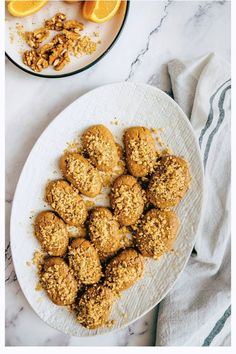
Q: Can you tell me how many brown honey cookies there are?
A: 13